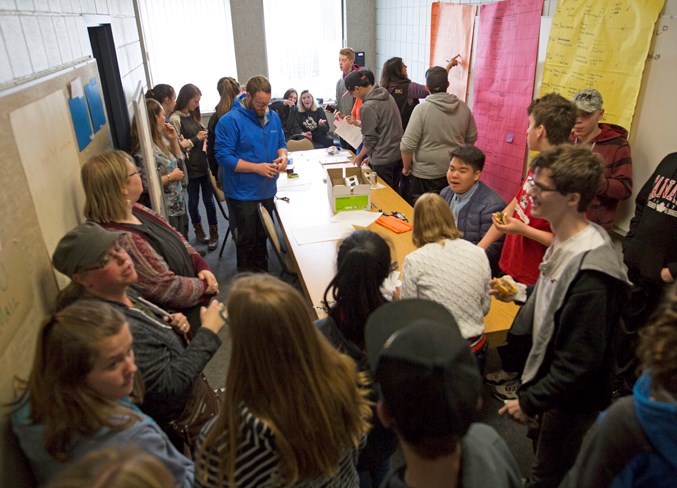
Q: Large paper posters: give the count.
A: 3